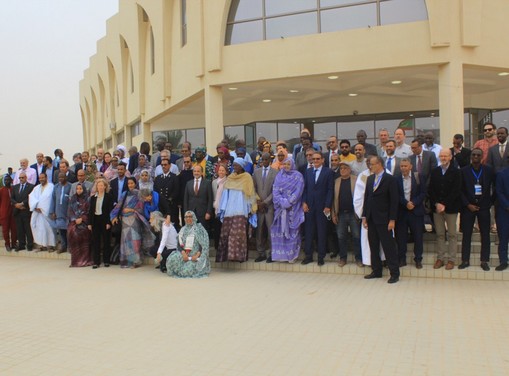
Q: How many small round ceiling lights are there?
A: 7